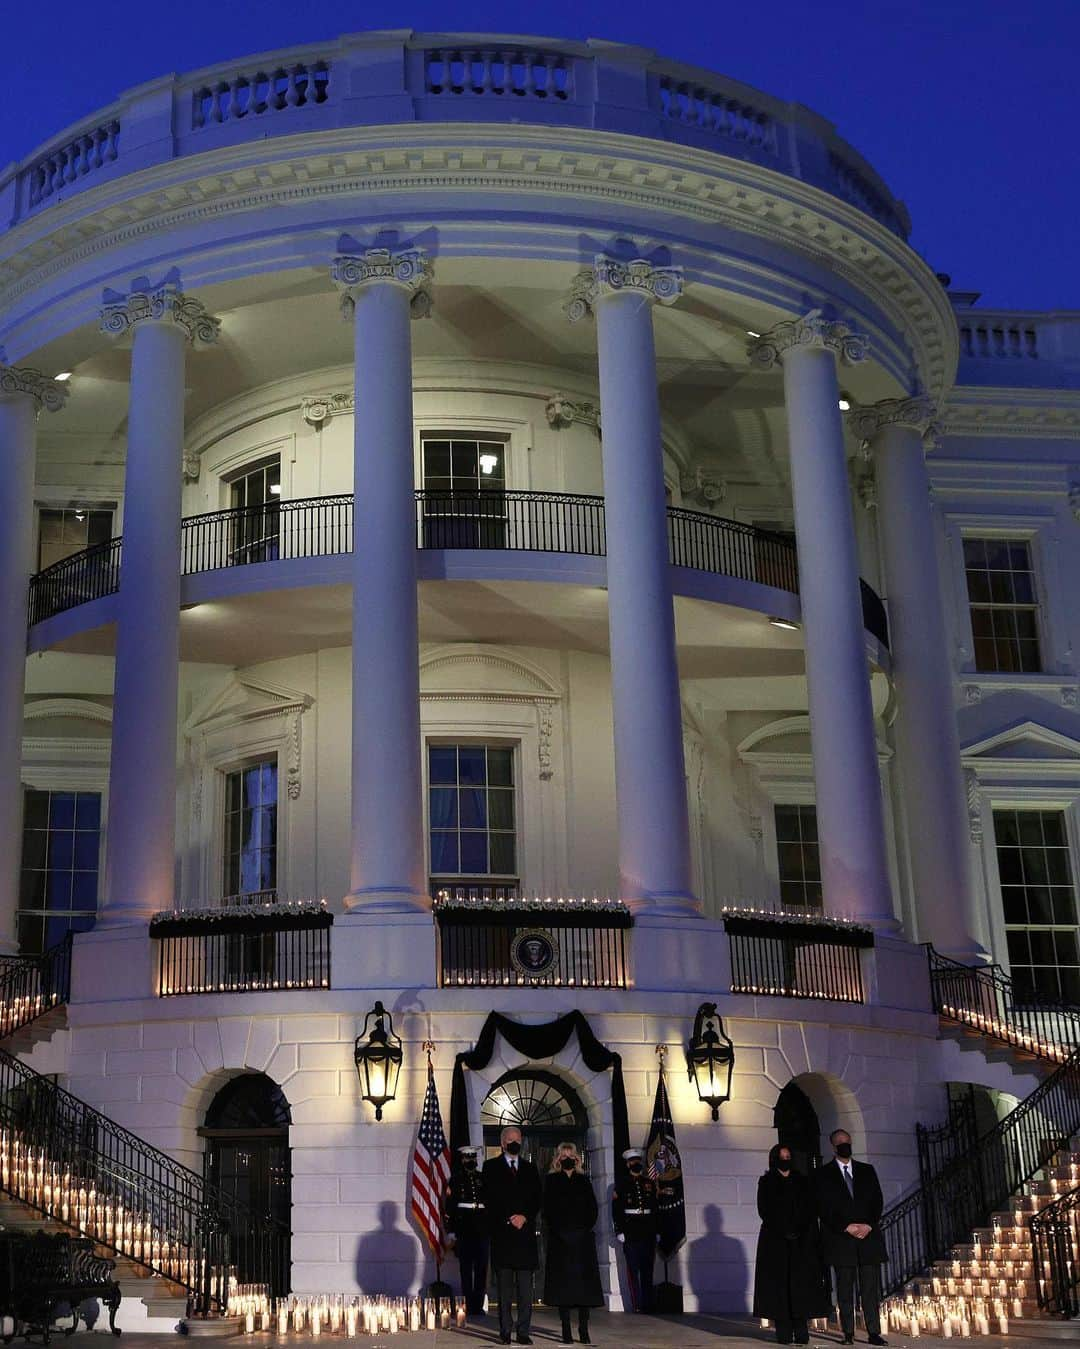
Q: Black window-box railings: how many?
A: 3